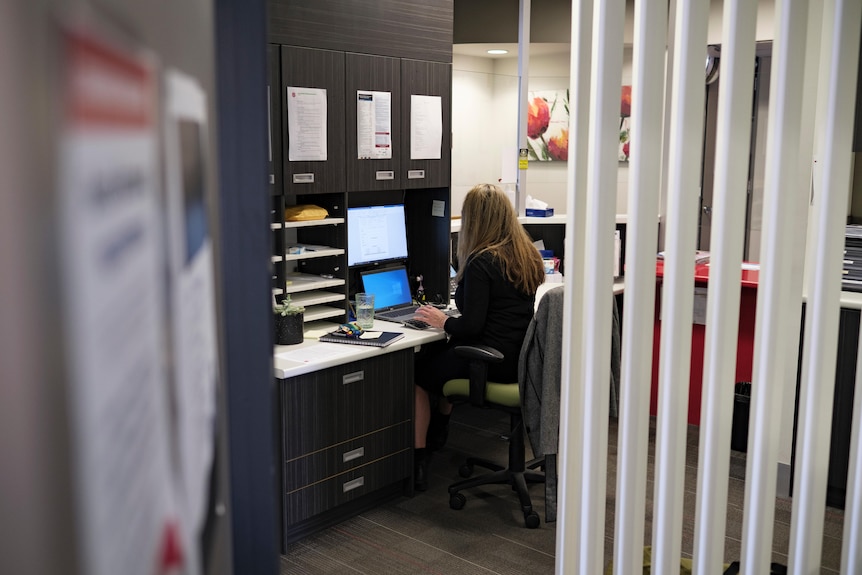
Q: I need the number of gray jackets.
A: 1